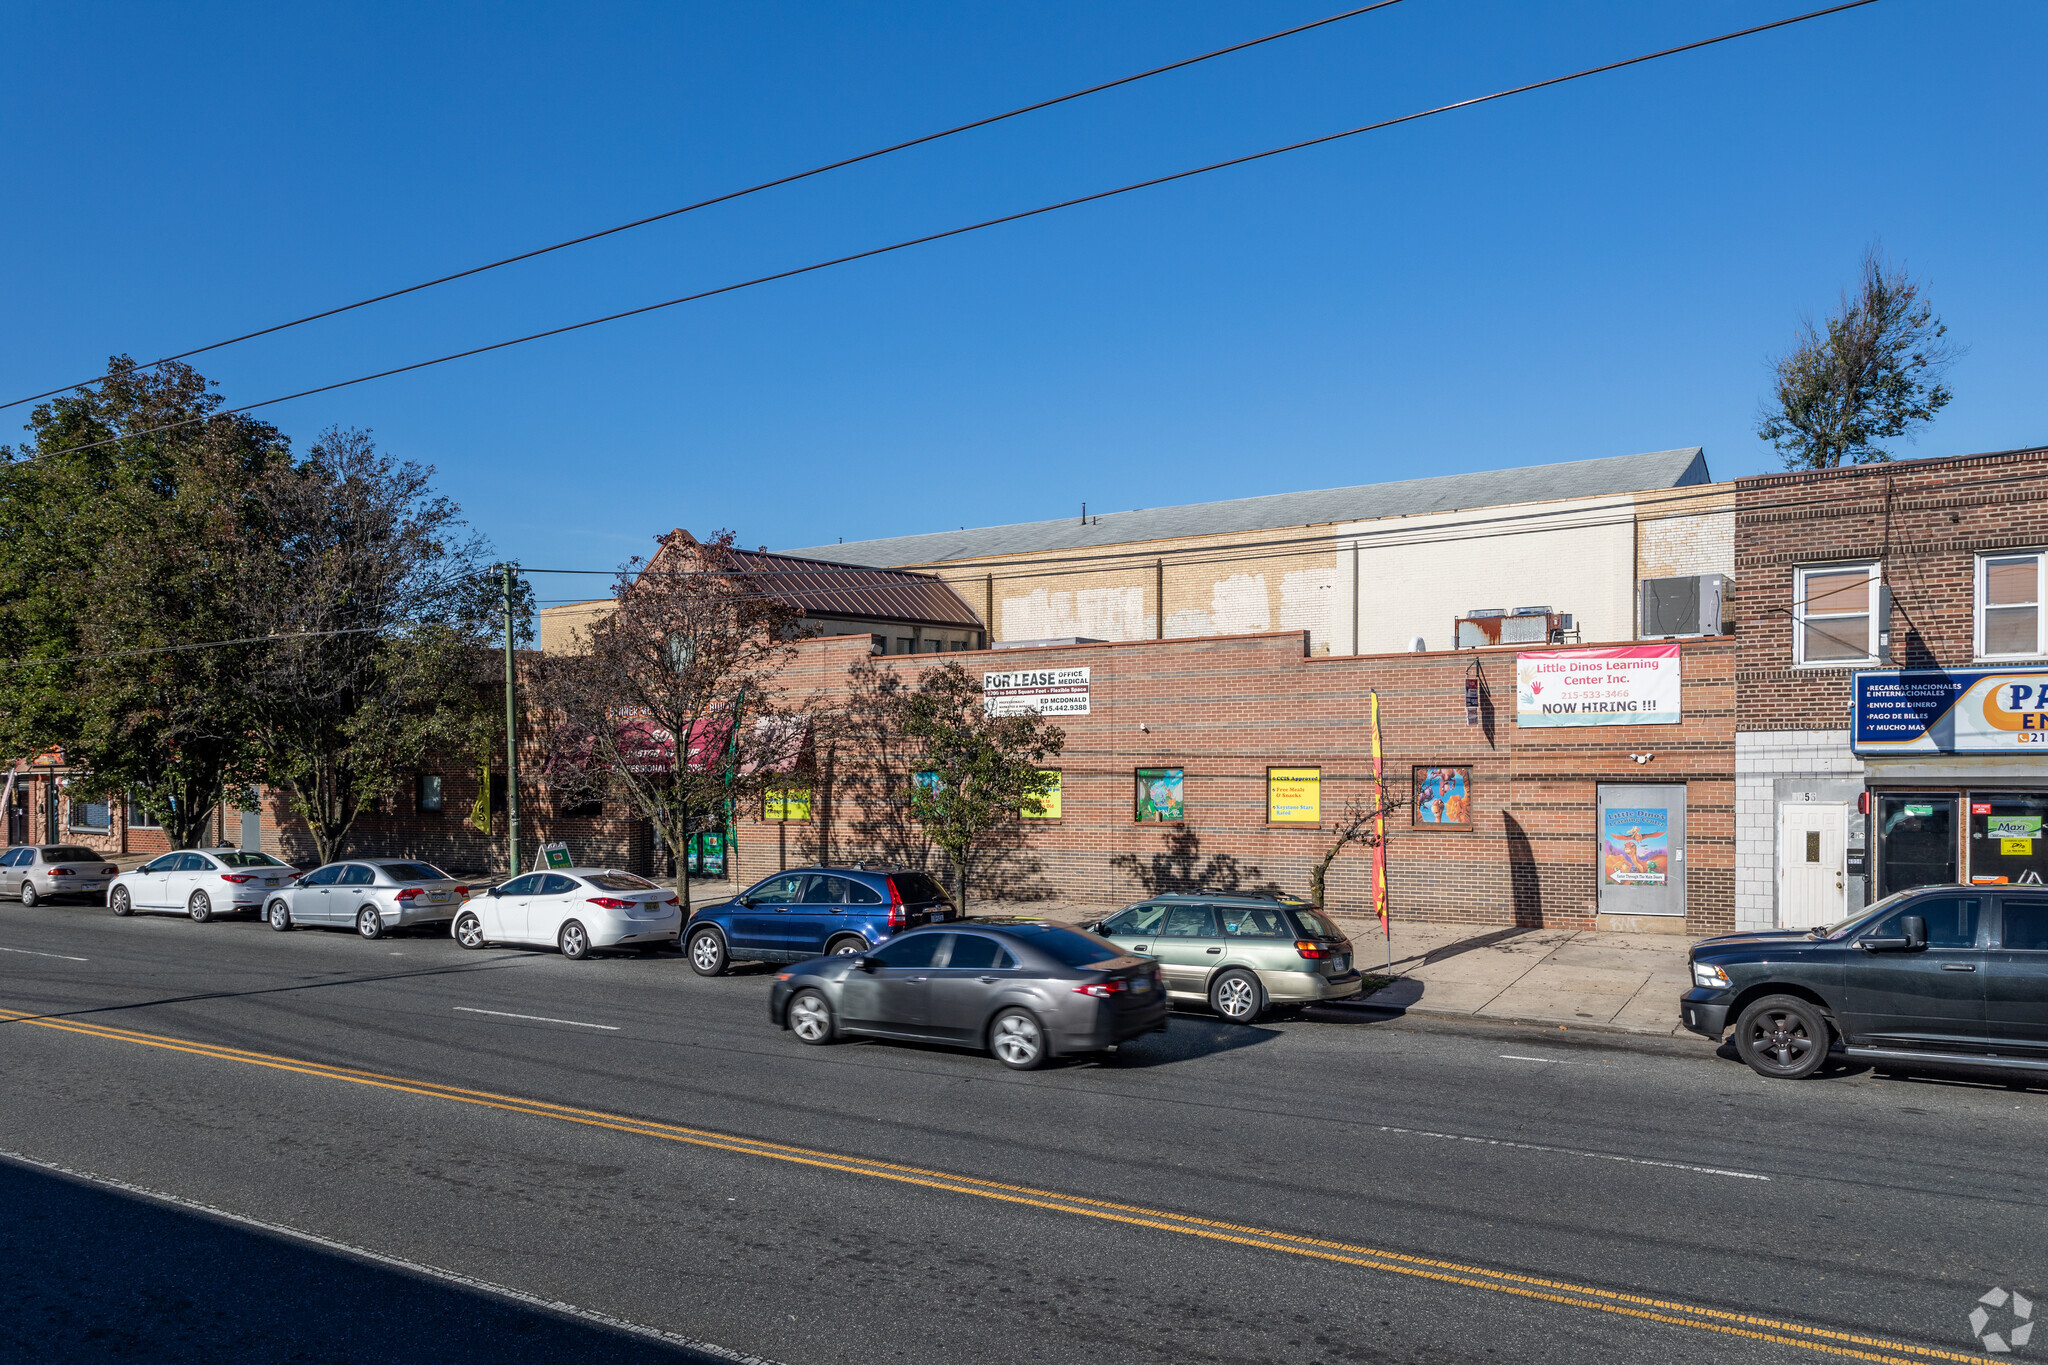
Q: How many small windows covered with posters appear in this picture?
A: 6